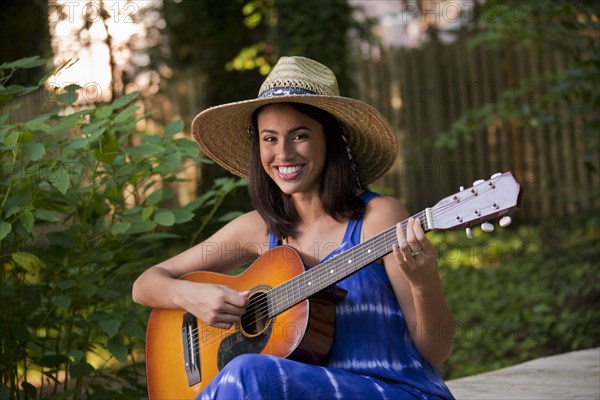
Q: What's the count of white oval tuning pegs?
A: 6